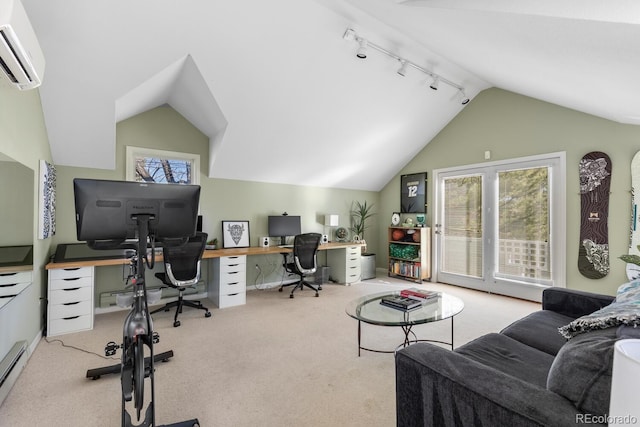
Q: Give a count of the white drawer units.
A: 3